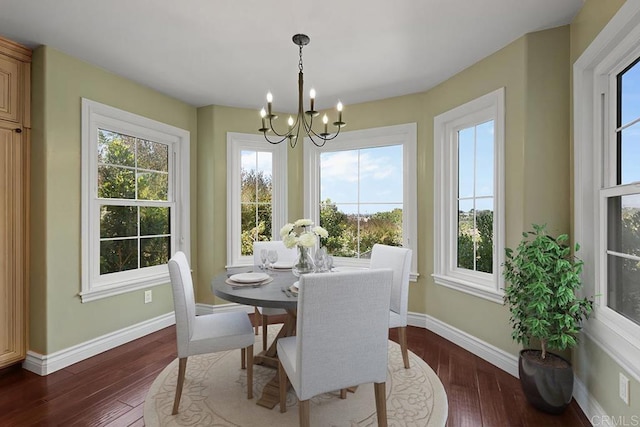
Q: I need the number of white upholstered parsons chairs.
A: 4